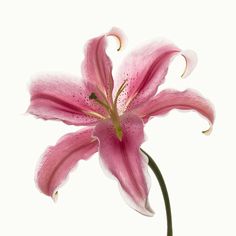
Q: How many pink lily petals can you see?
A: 6